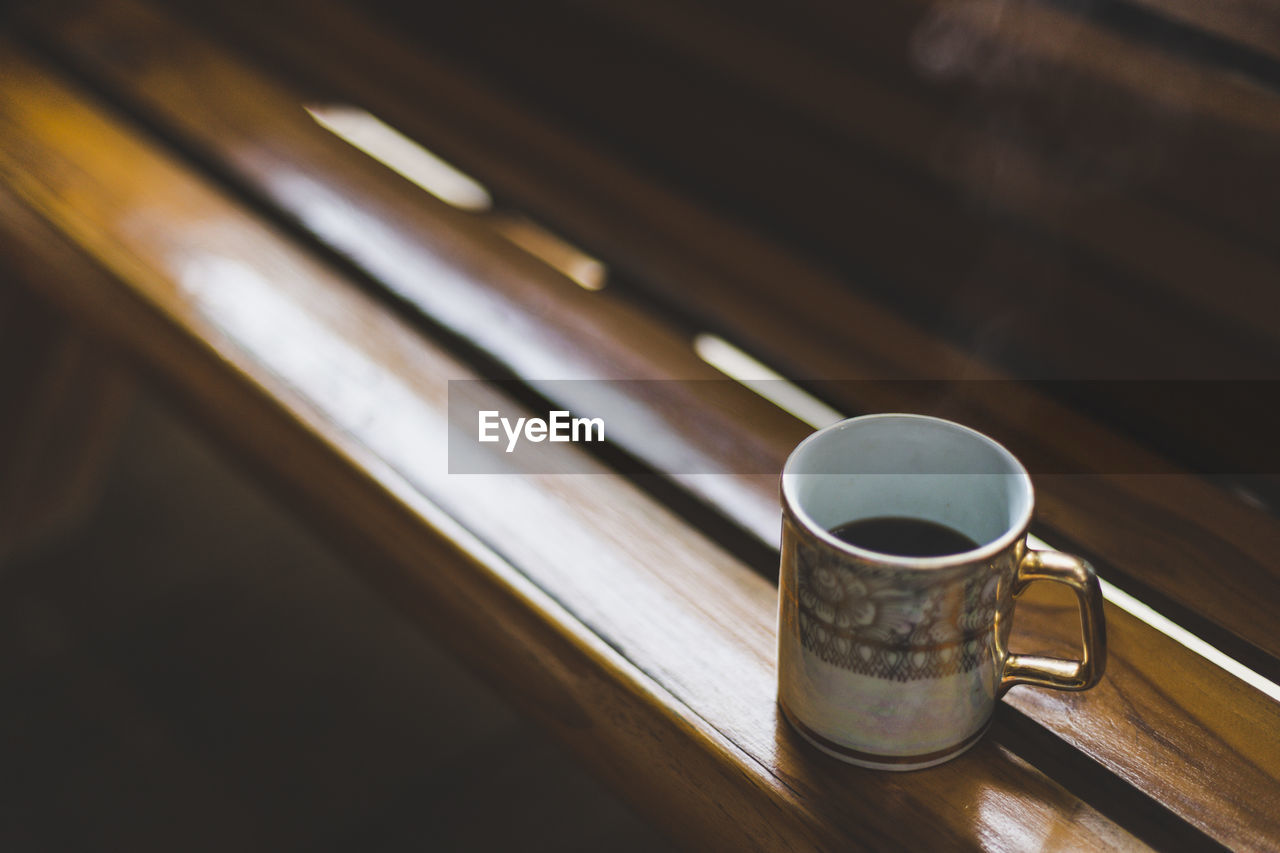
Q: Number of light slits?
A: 4